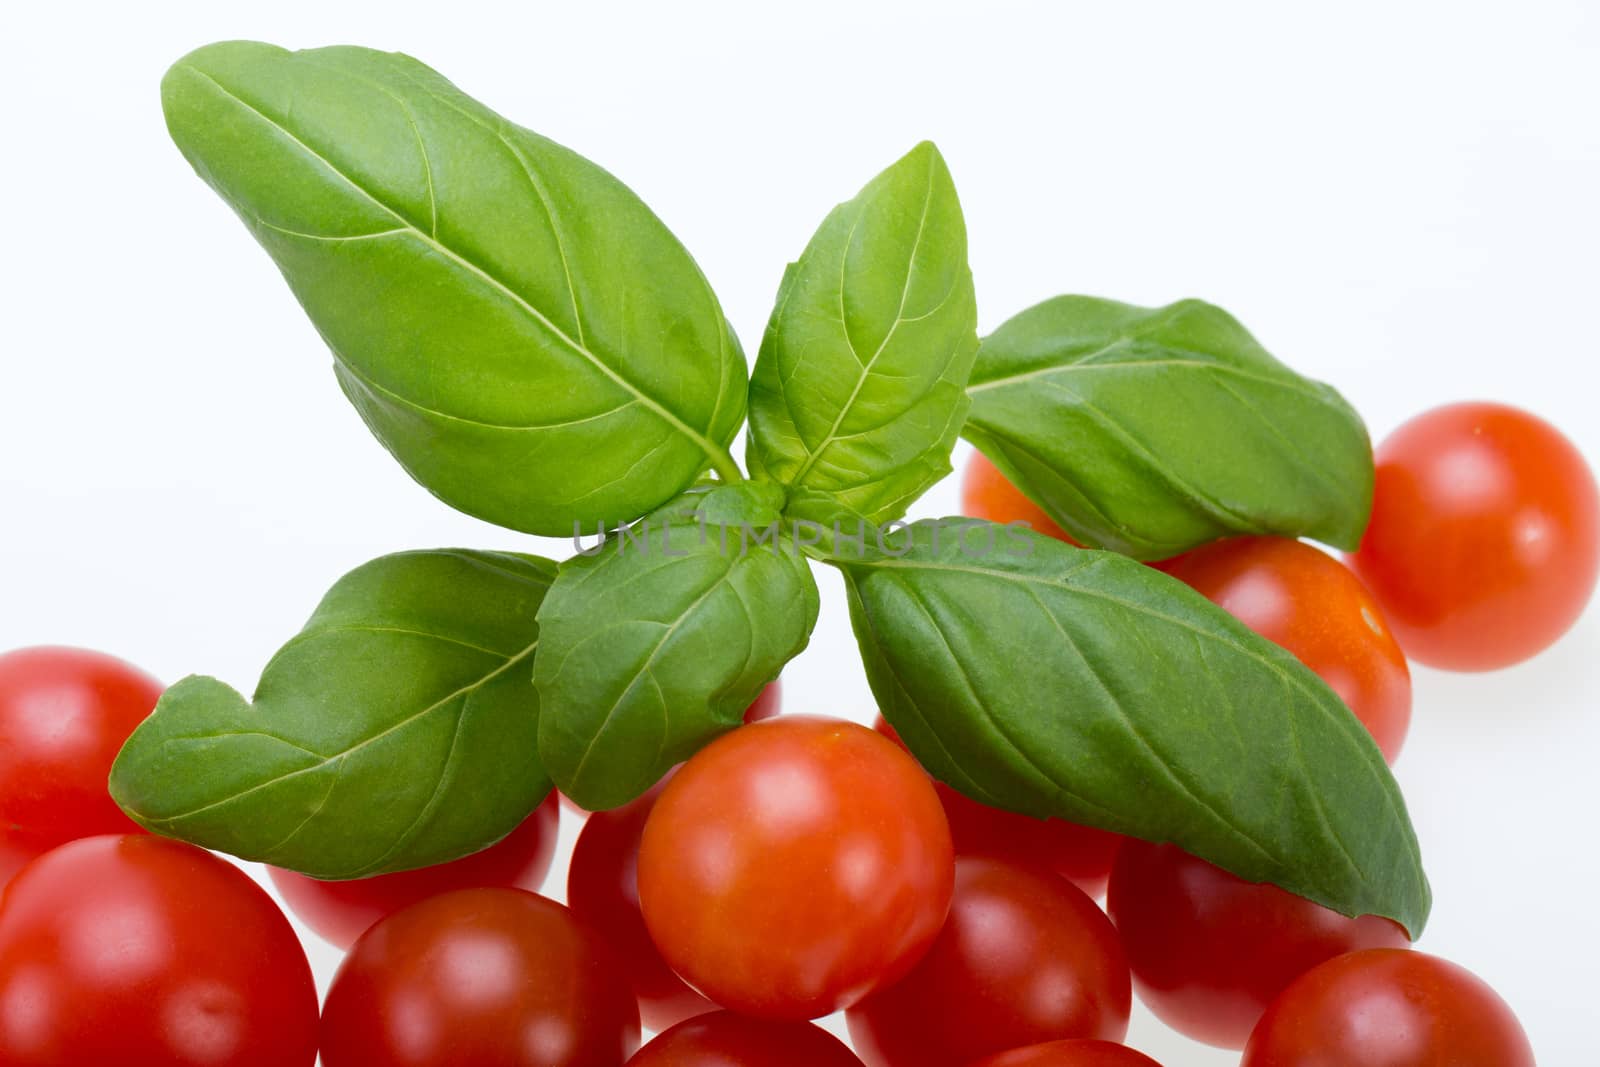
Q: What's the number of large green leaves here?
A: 6